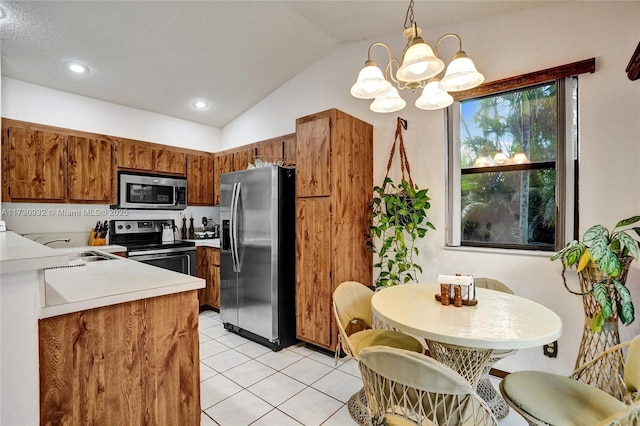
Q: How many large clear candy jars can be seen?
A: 0